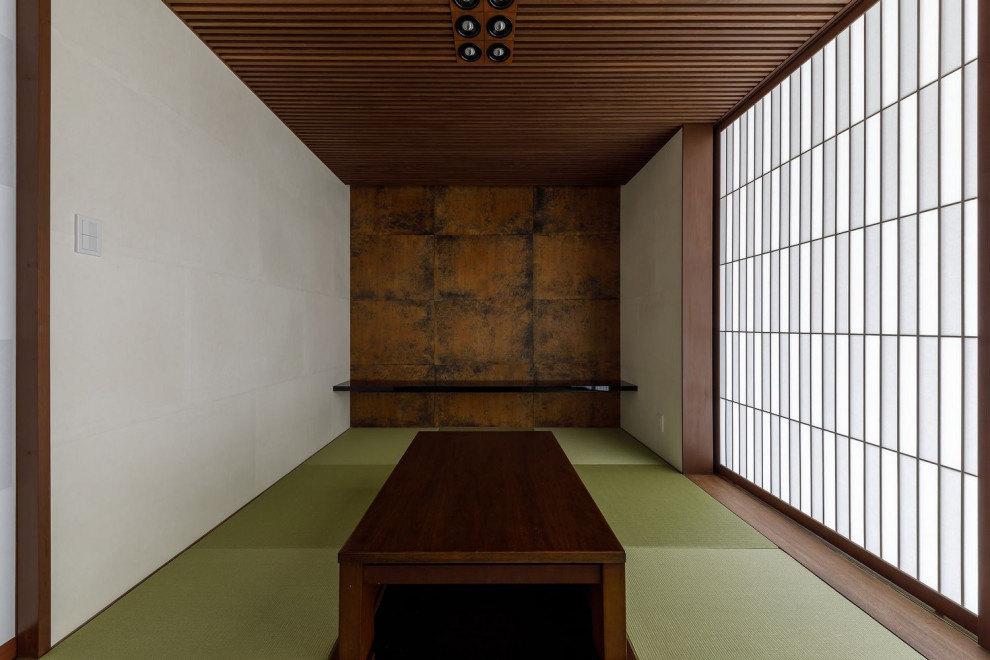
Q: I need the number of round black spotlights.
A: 6